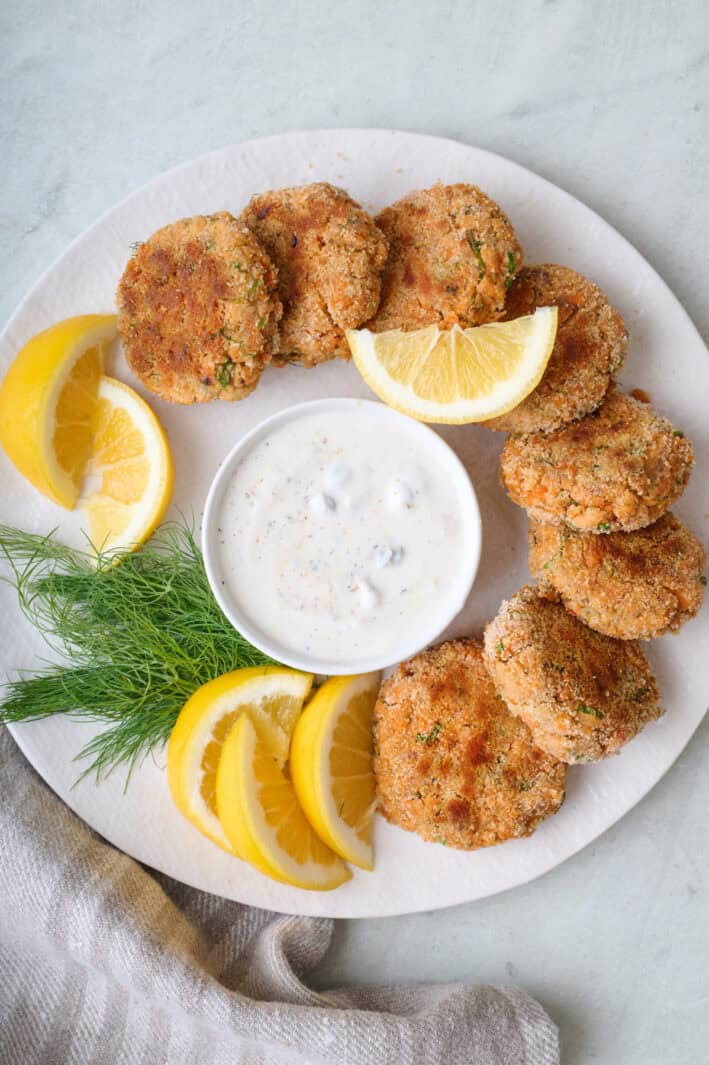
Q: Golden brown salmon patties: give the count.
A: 8